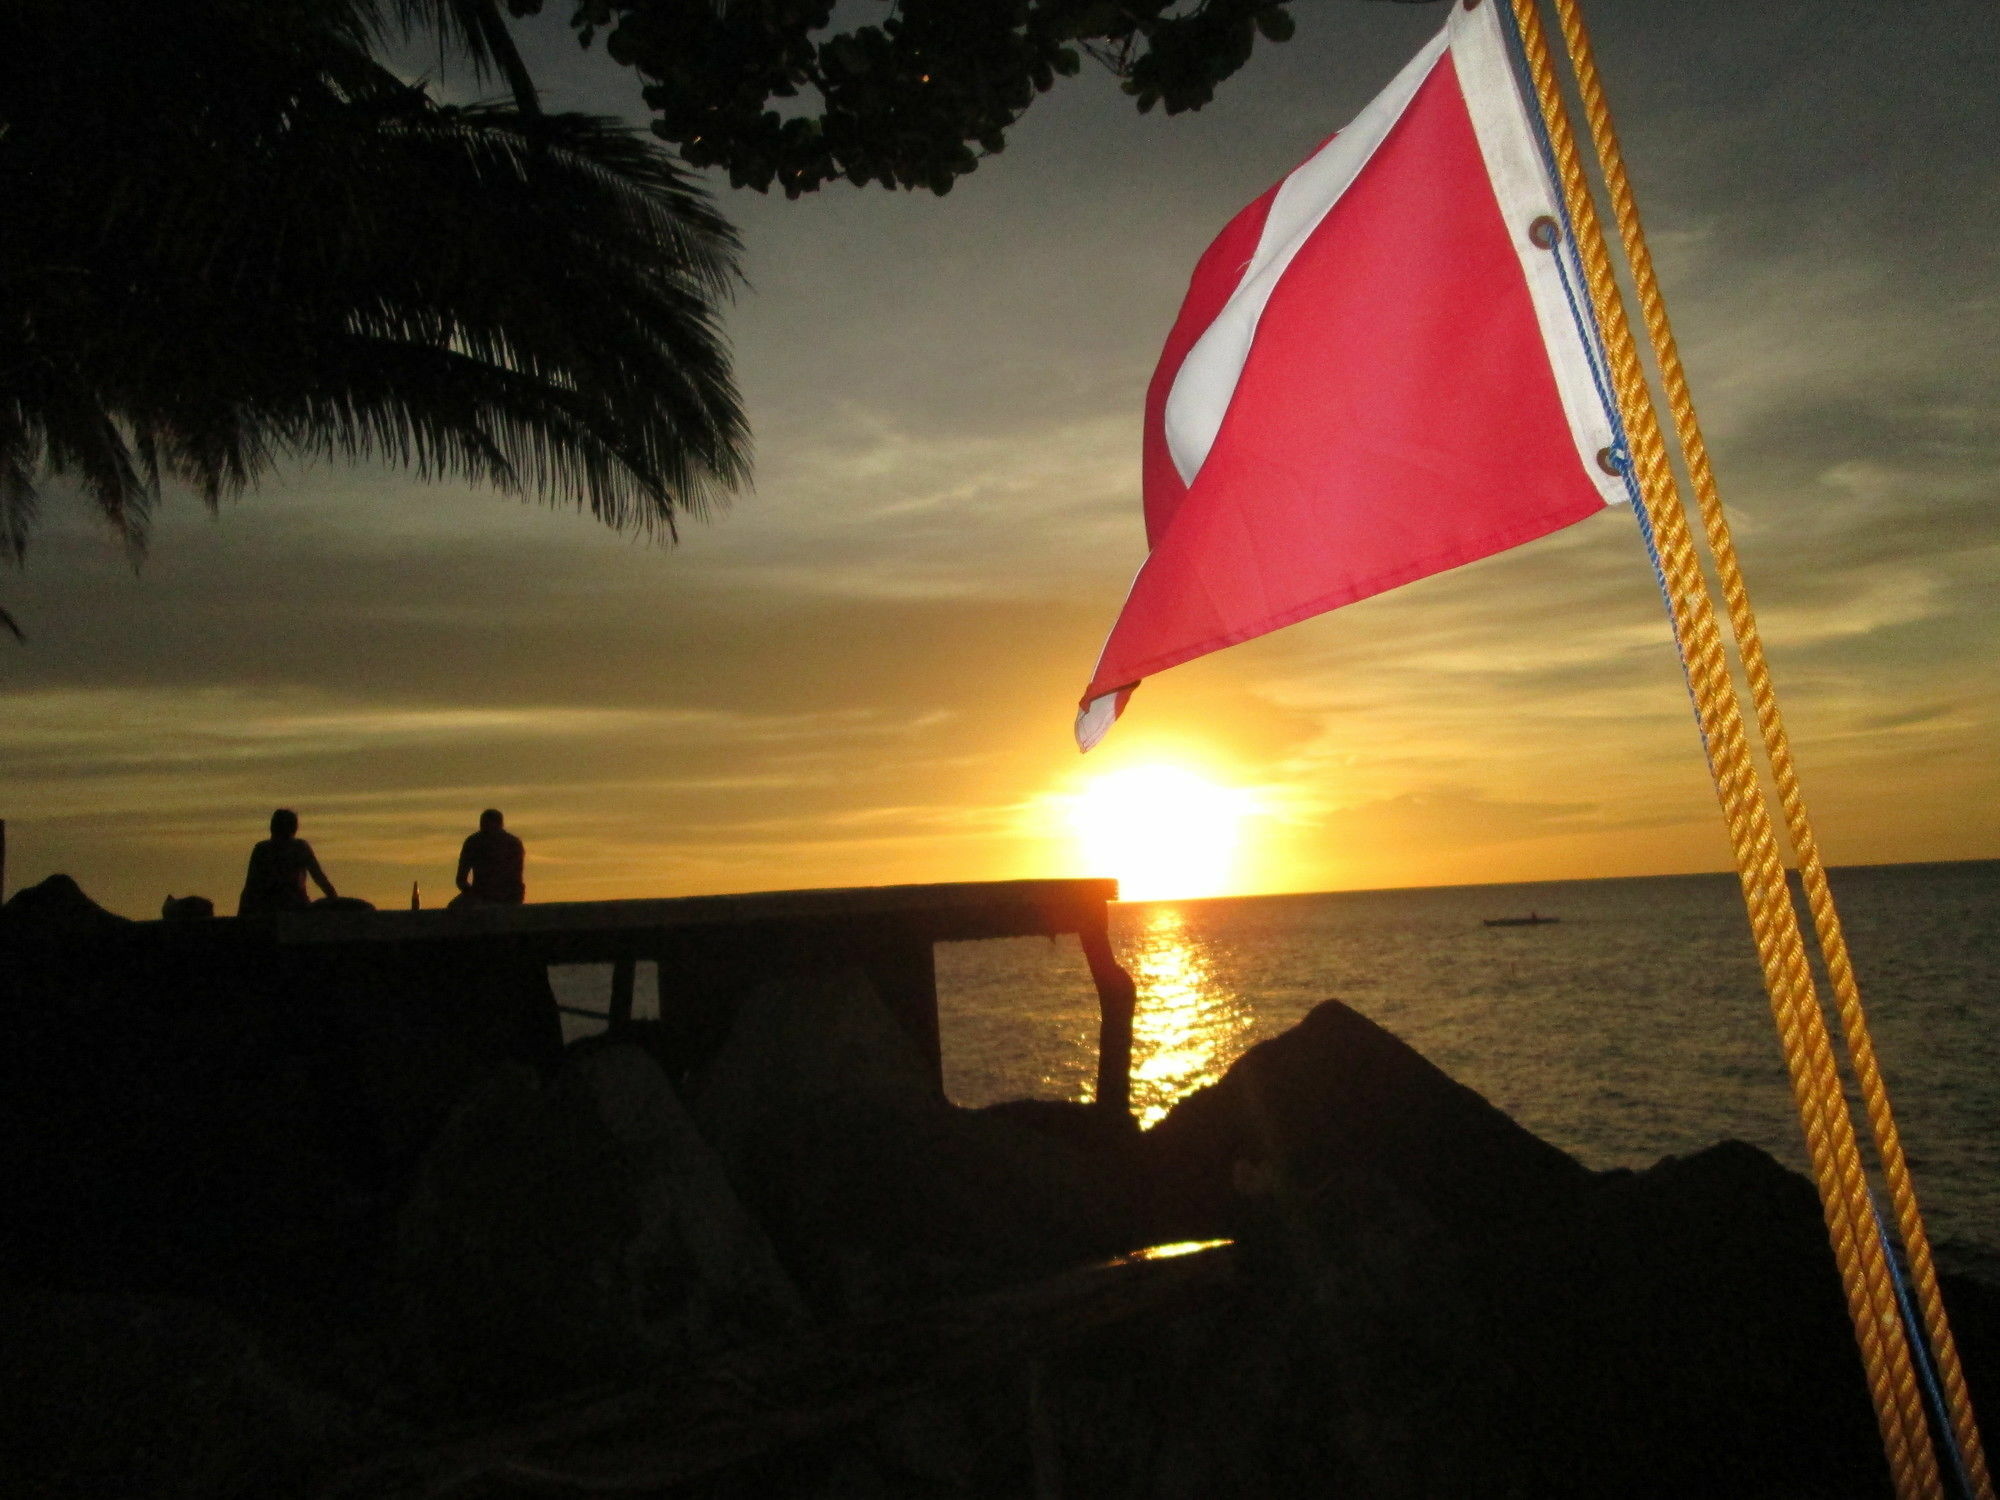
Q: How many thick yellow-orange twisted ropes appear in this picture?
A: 3